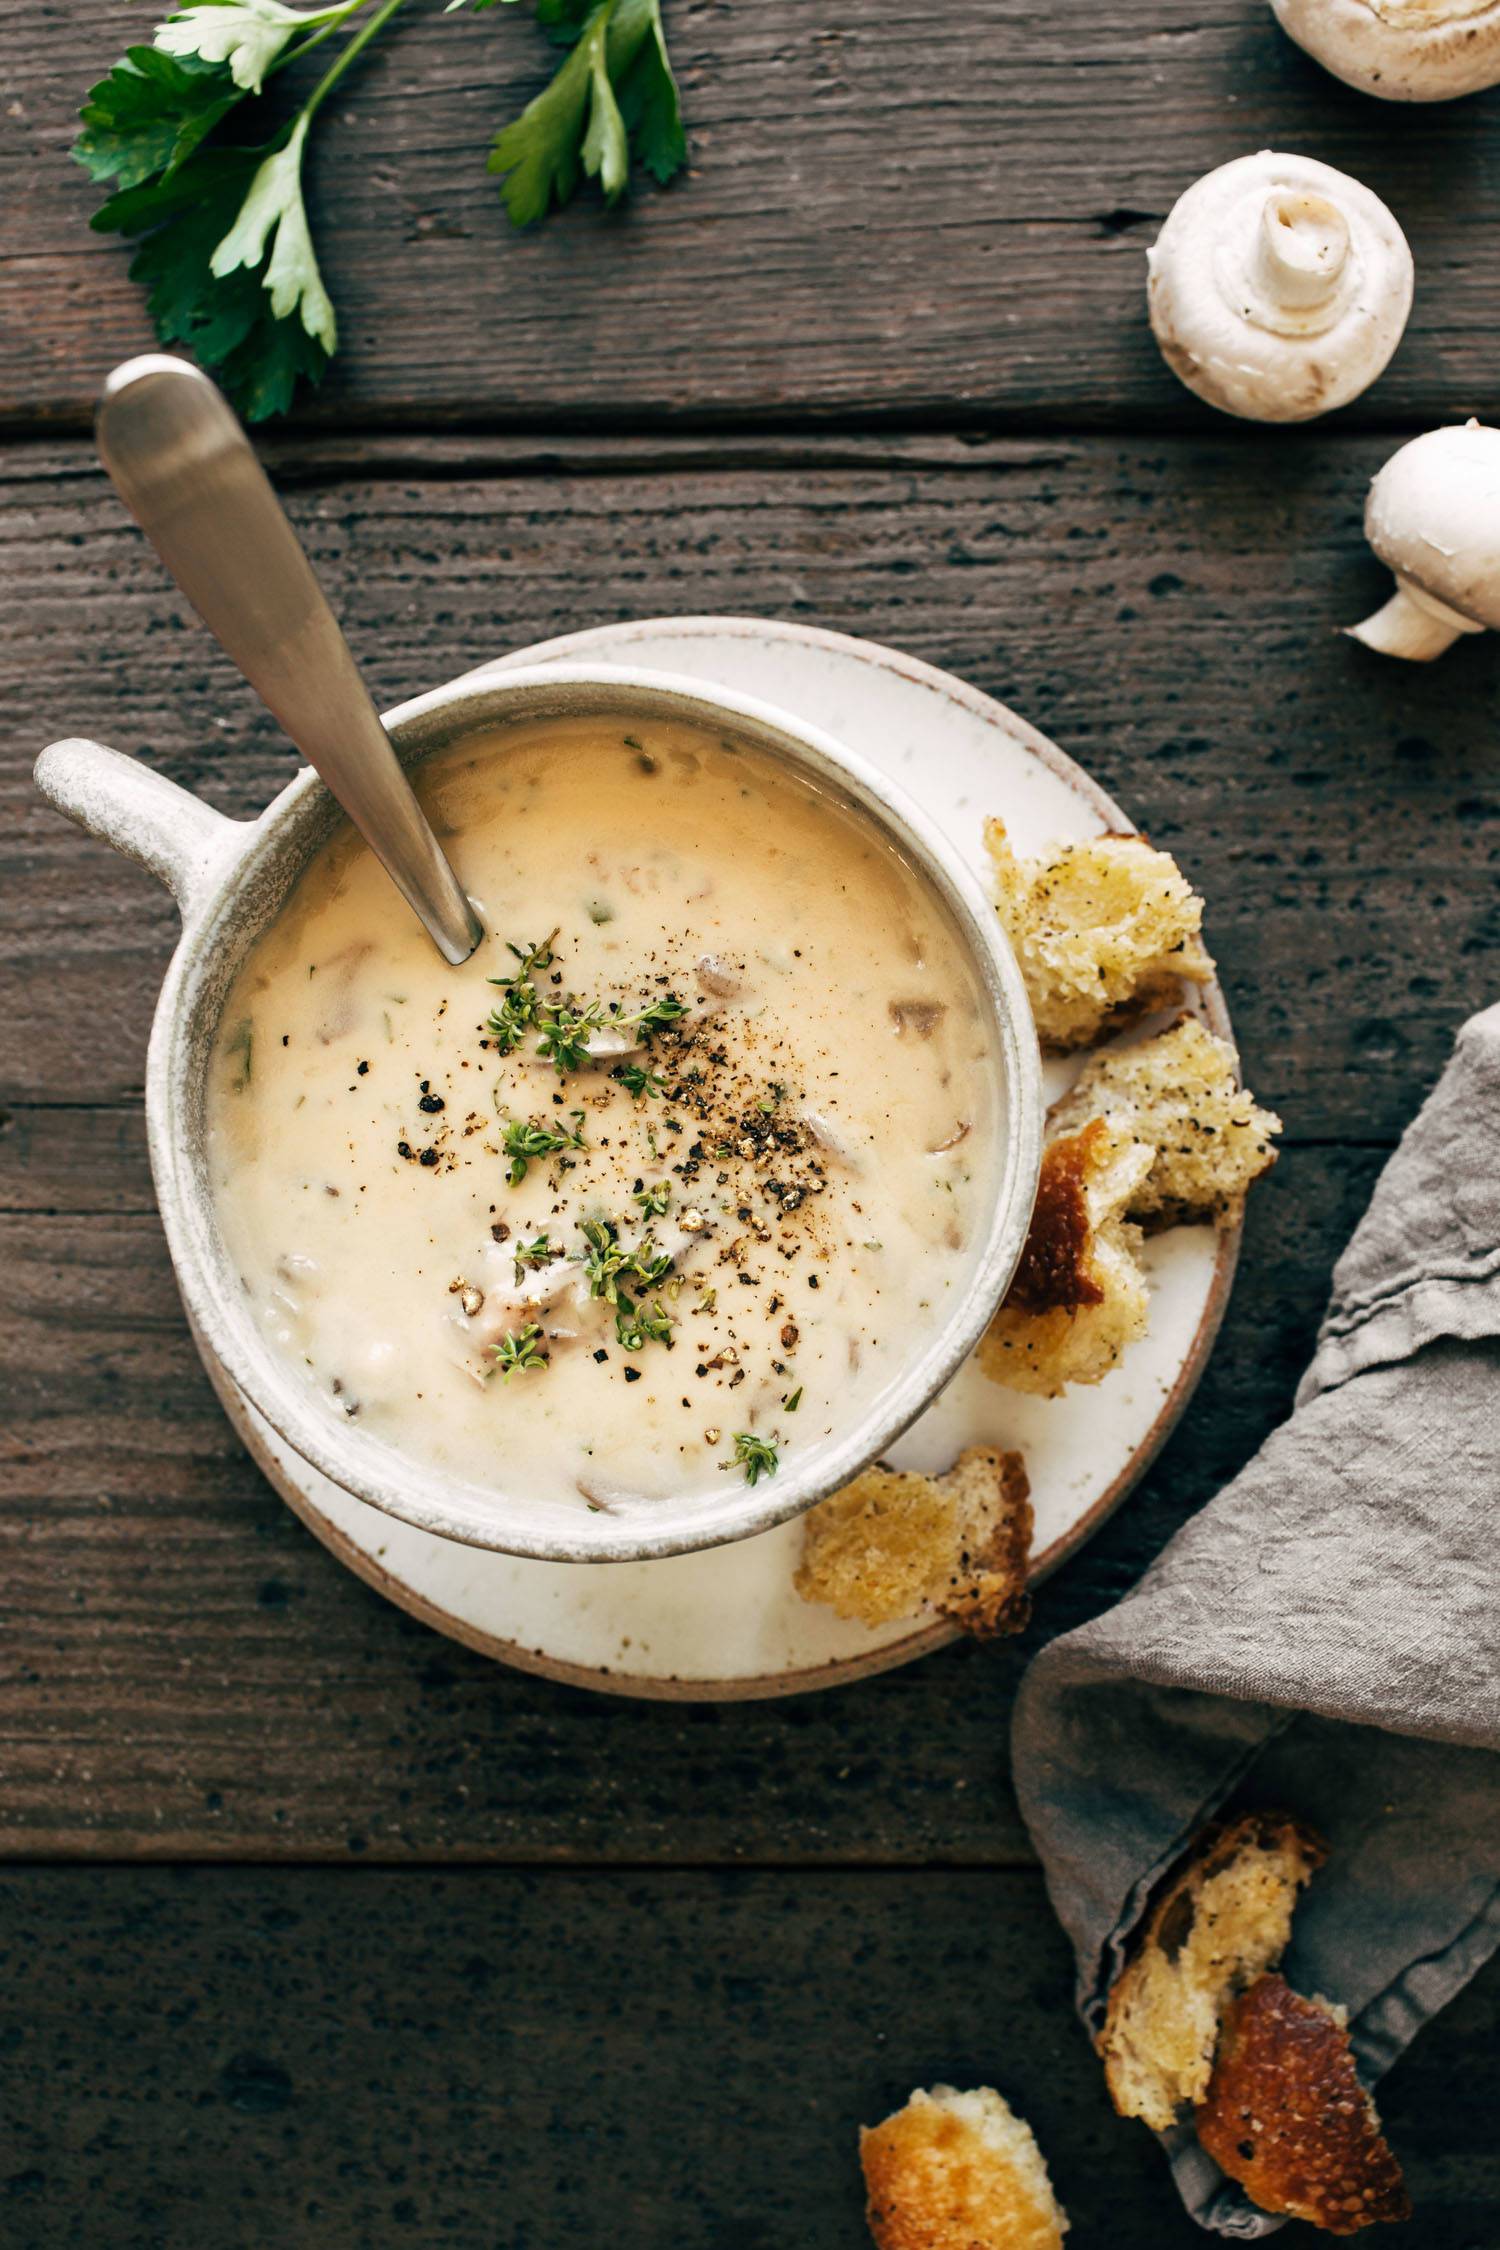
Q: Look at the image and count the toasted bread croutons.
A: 7